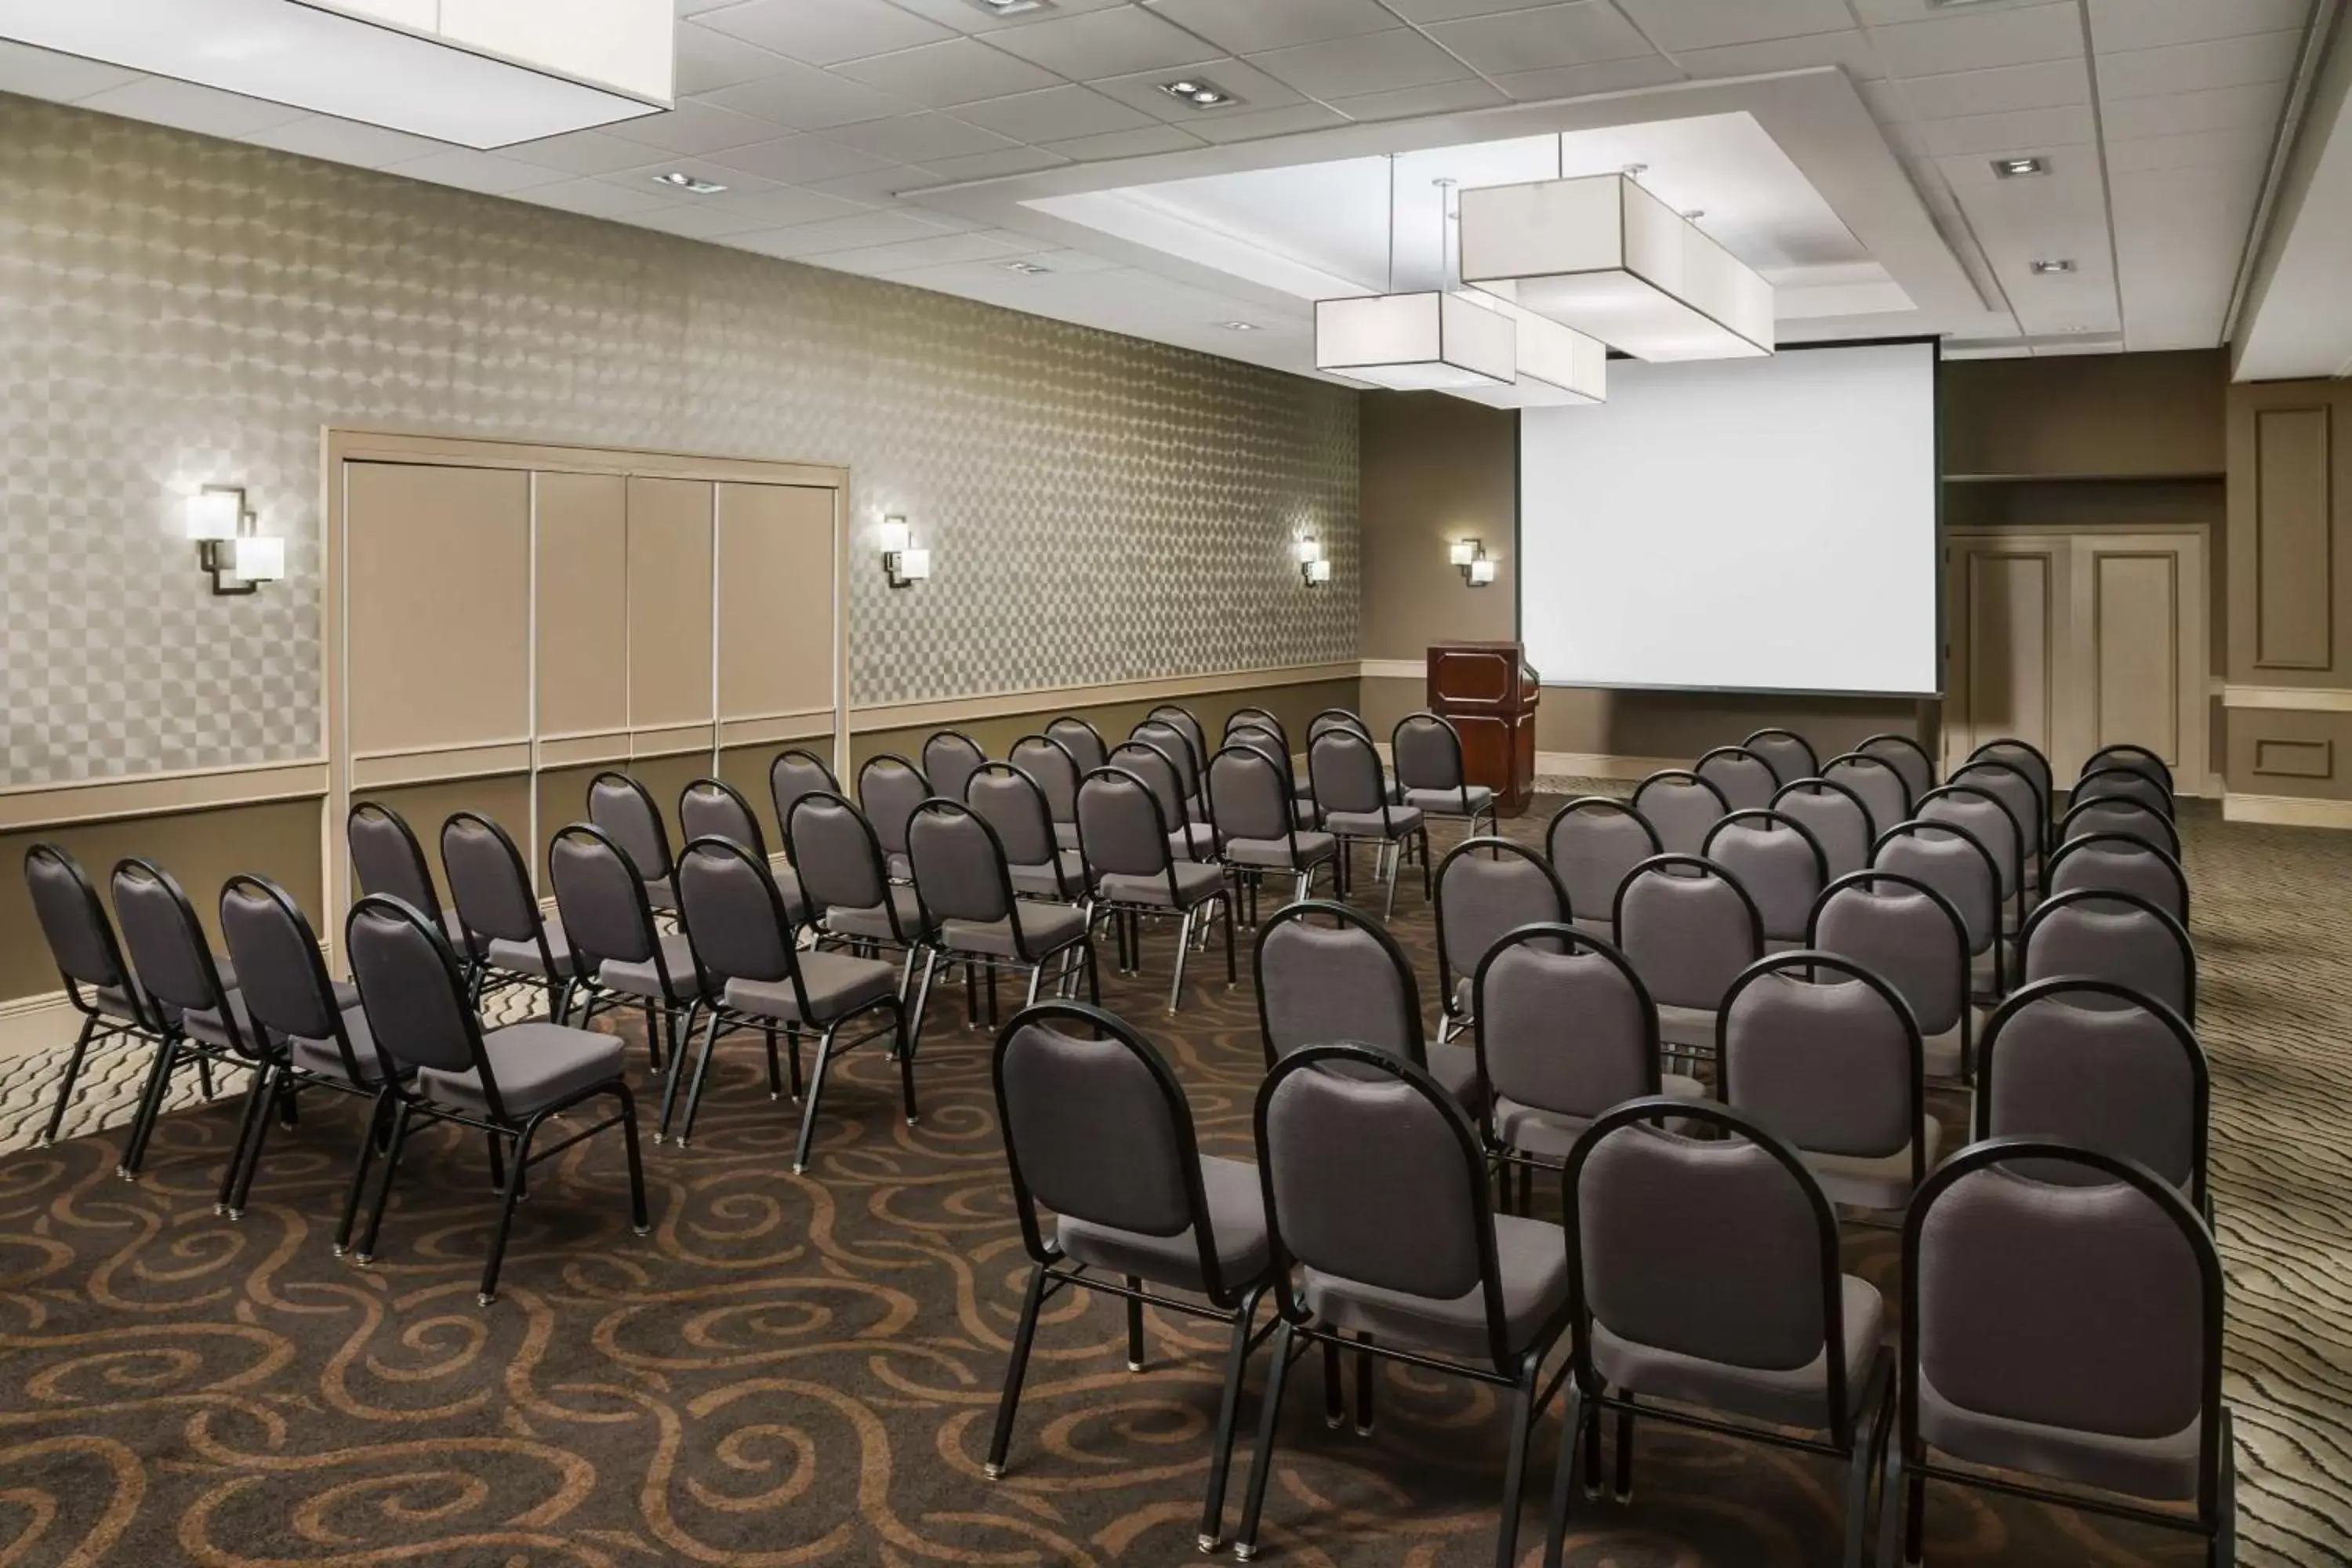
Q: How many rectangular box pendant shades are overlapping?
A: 3